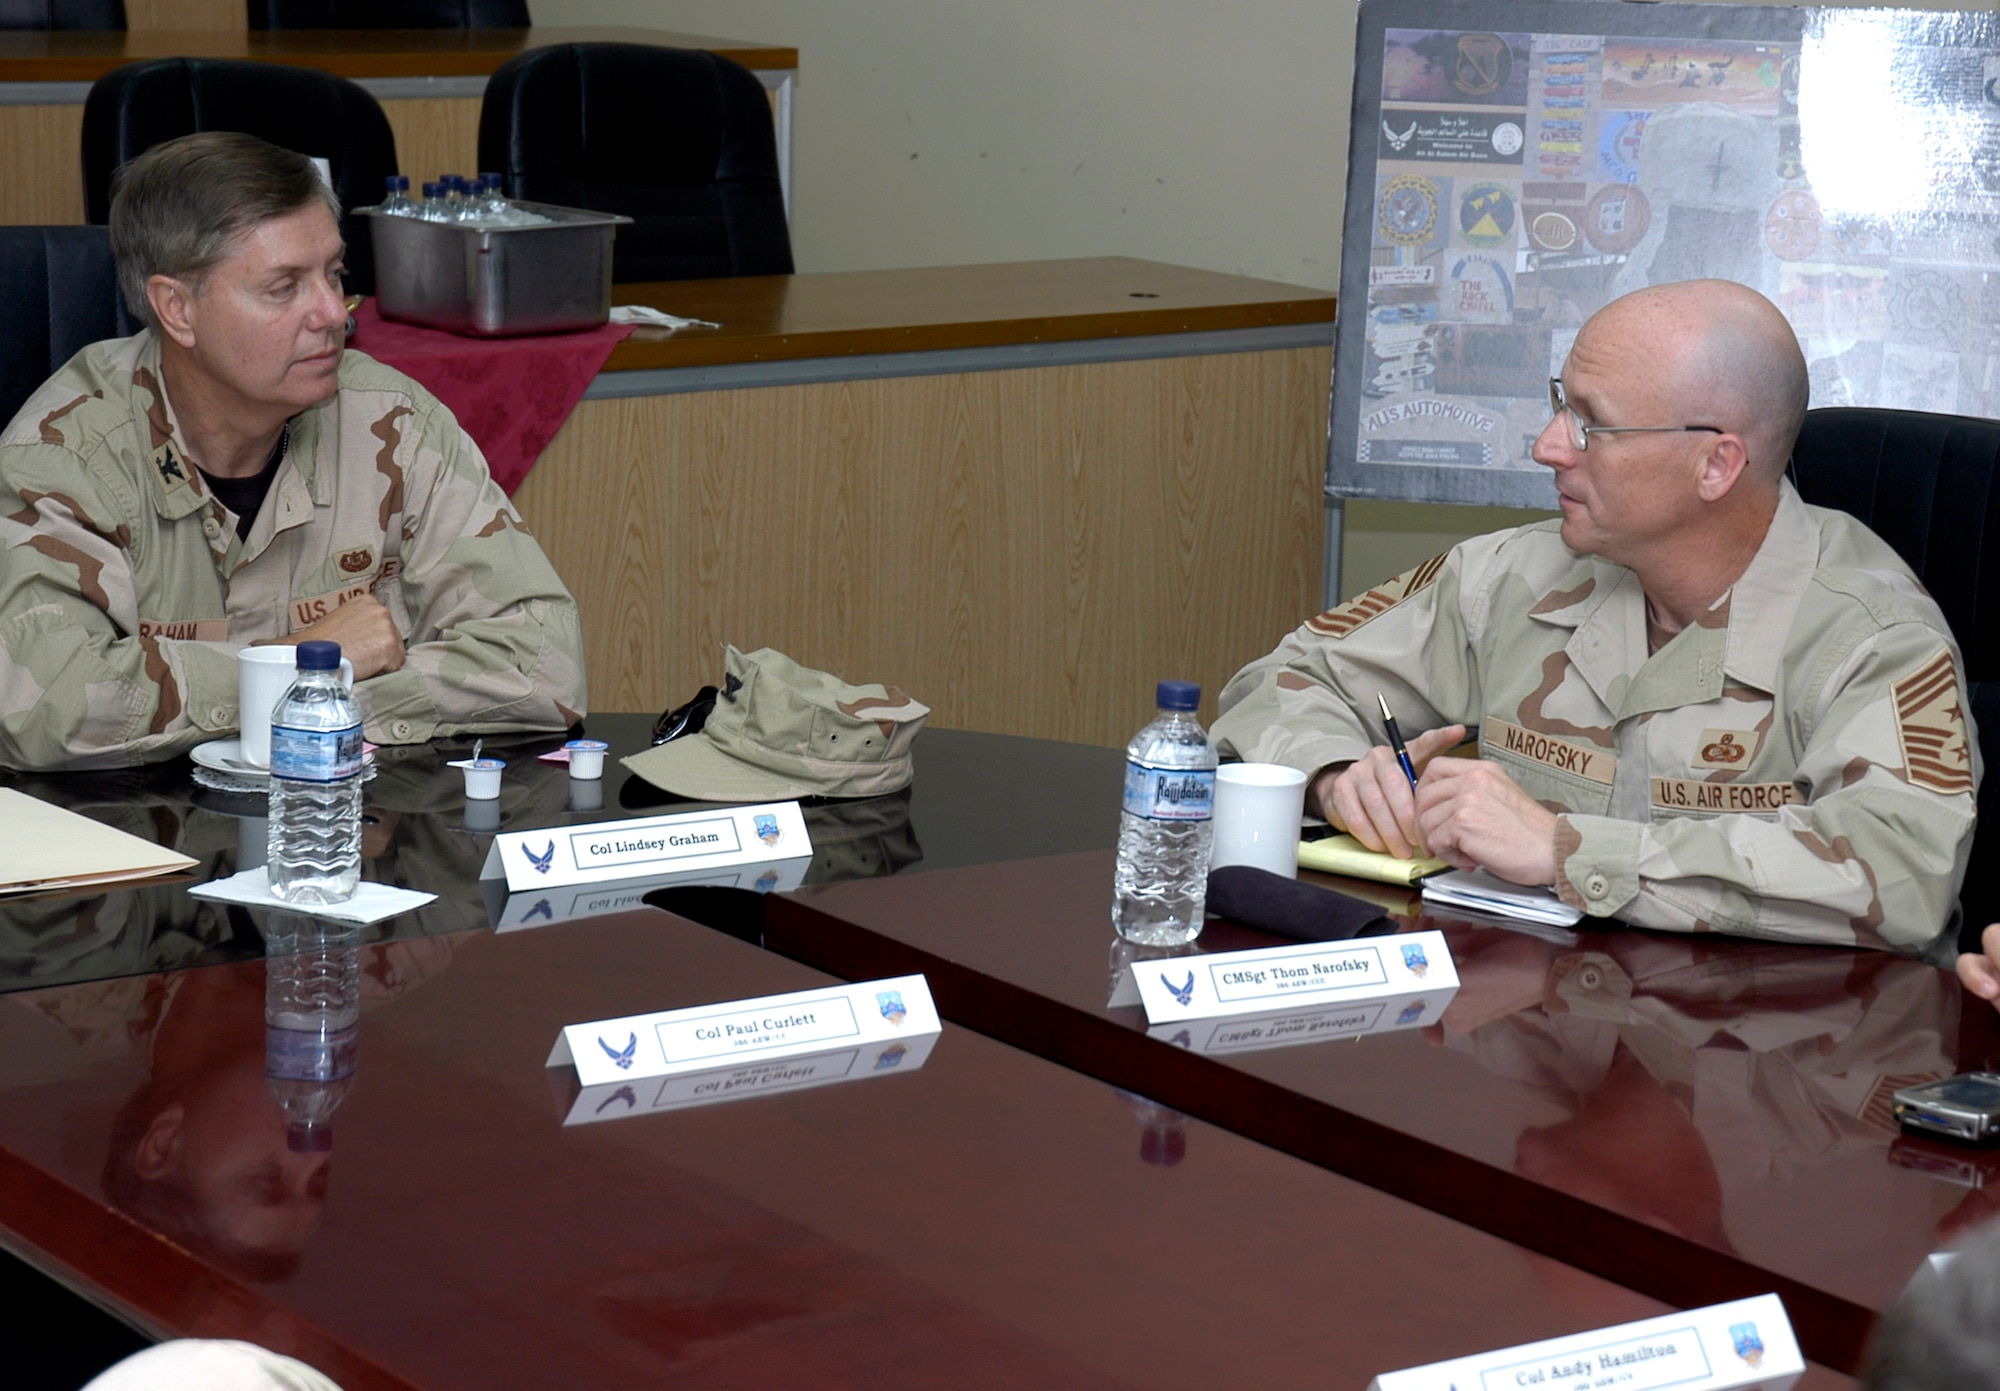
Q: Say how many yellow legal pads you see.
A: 1